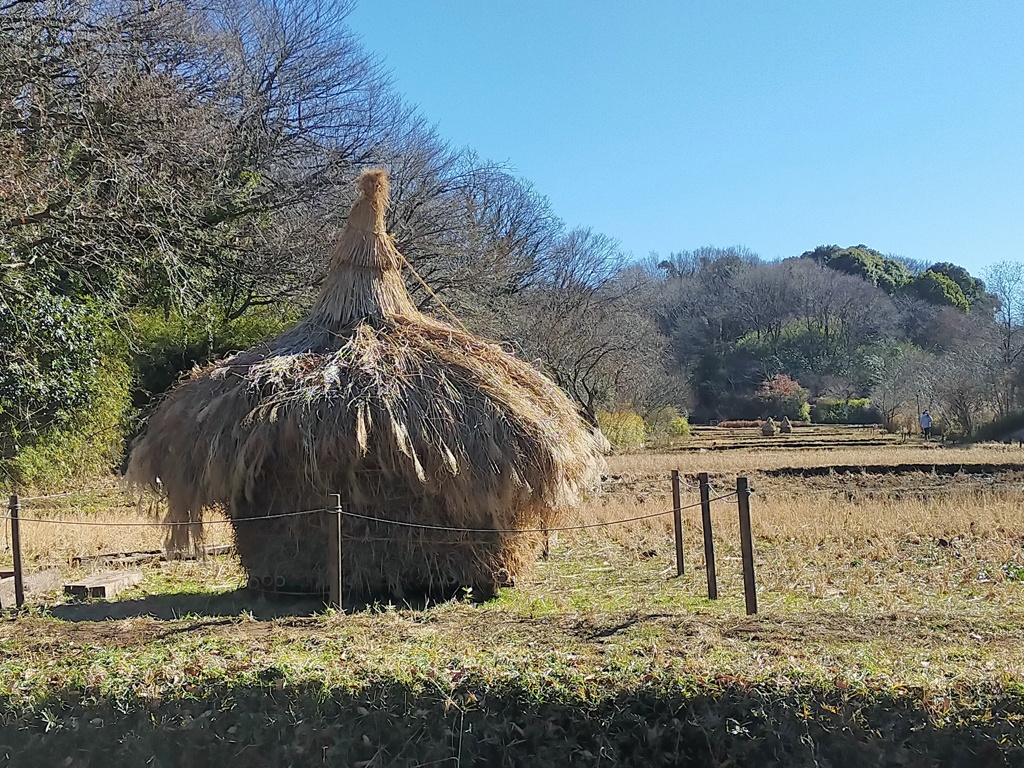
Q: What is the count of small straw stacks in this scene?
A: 2